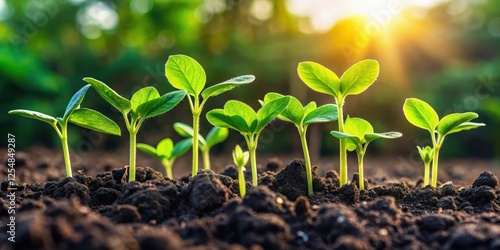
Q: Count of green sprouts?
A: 12